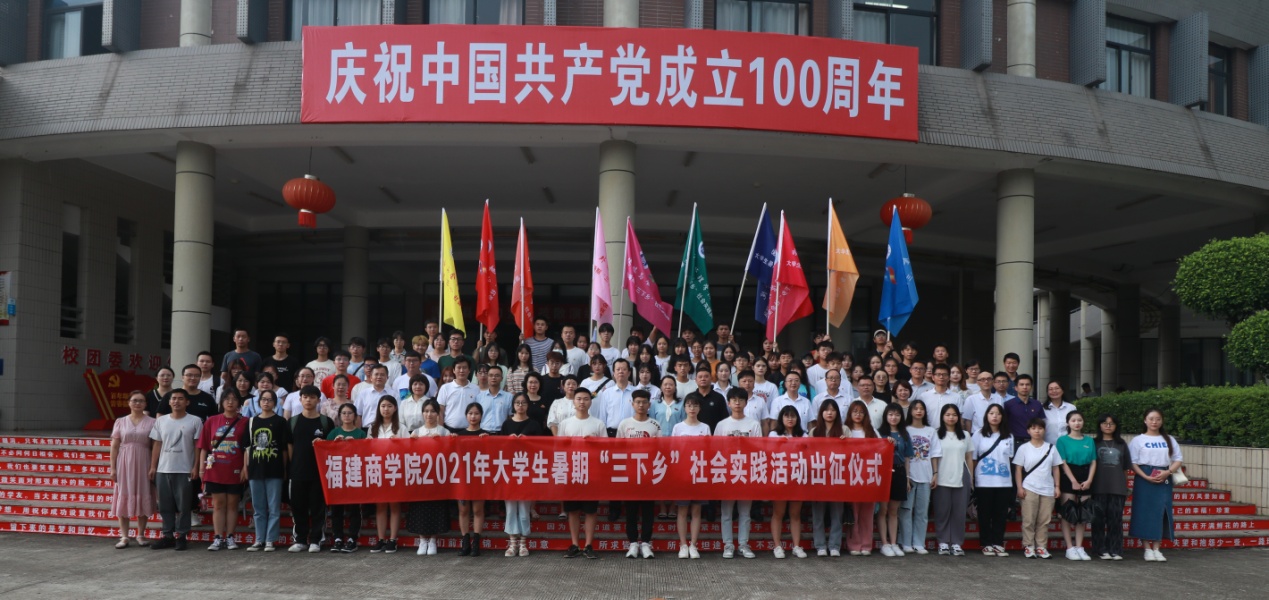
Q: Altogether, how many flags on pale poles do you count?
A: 10